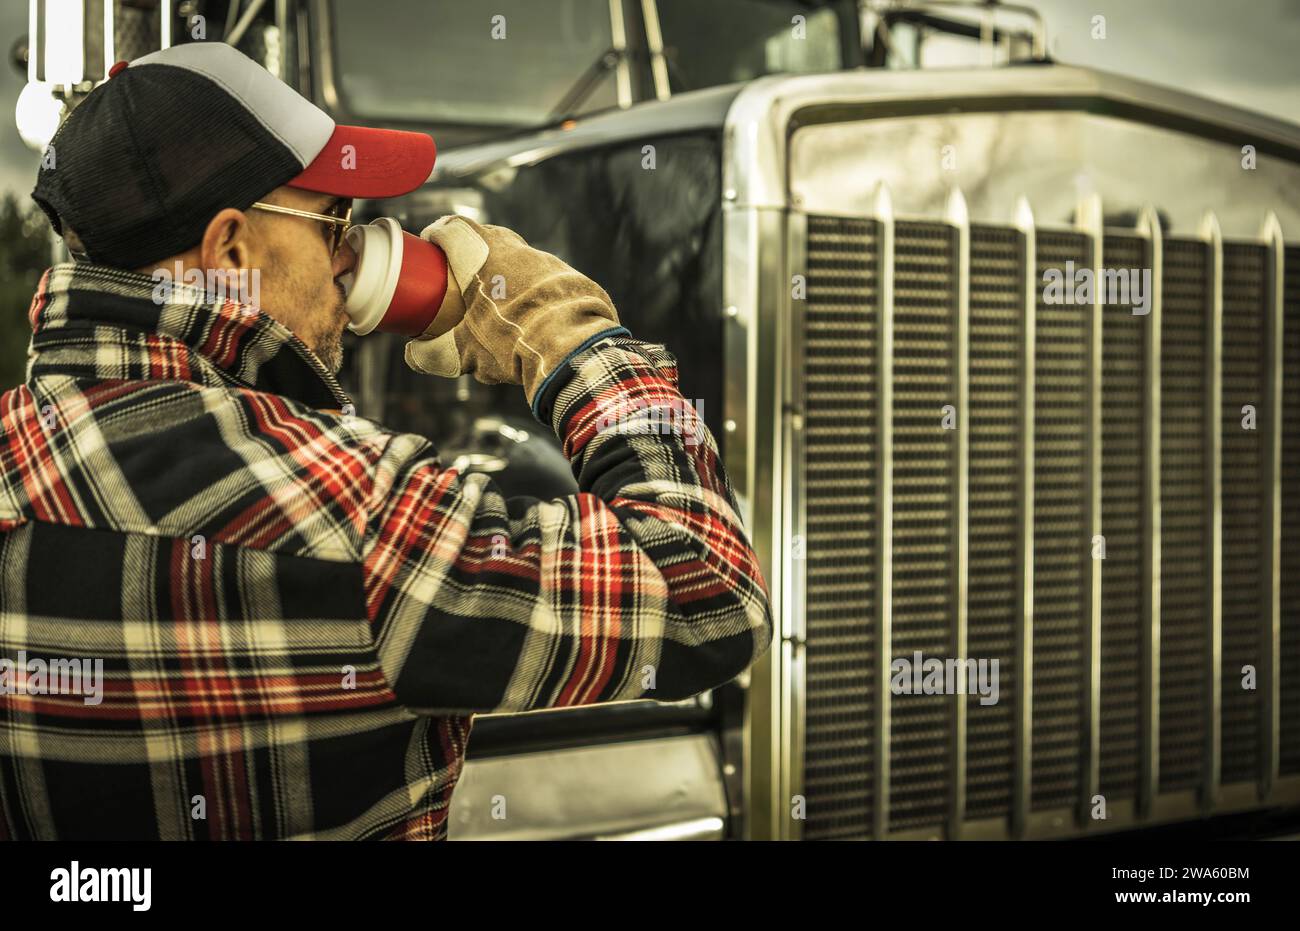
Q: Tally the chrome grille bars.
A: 7